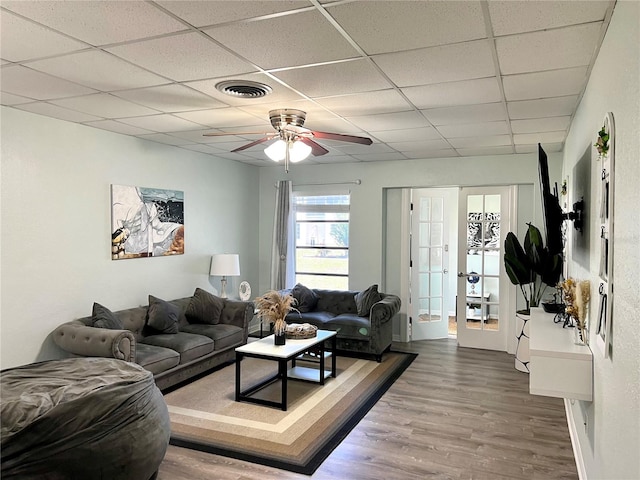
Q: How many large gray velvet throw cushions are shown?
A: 5